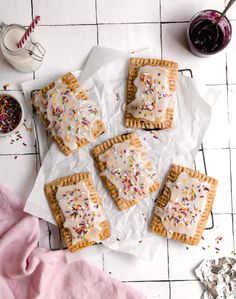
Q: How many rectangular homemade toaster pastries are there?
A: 5